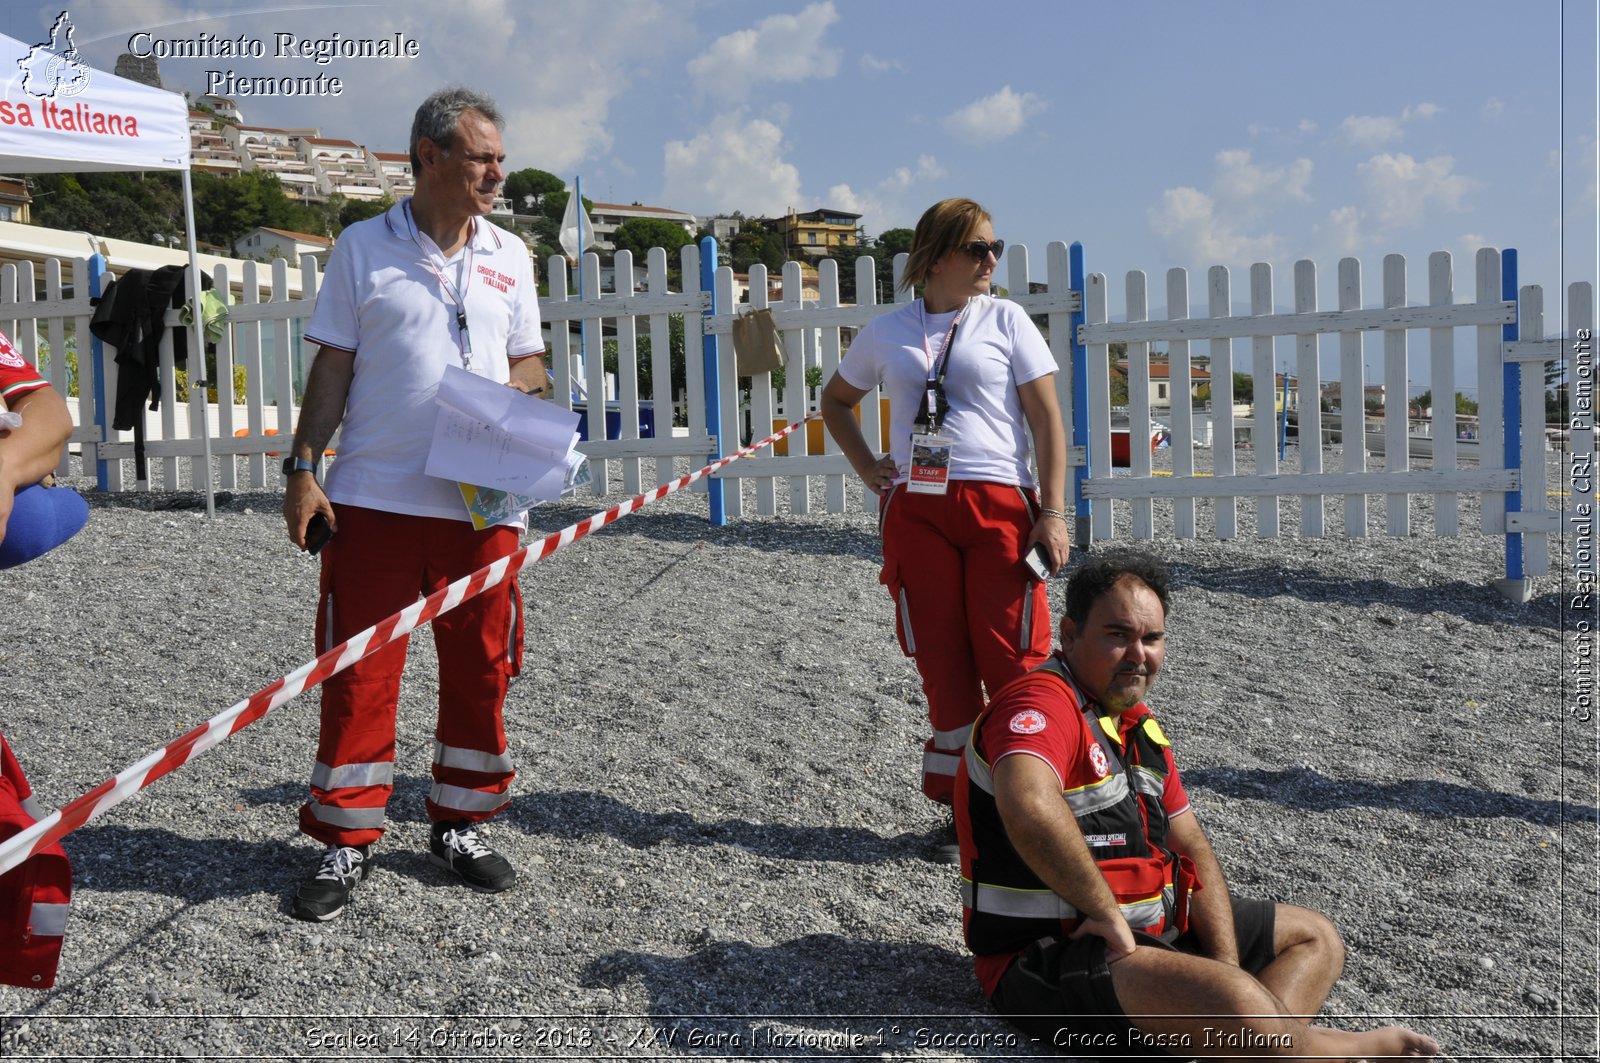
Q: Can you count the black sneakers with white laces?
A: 2